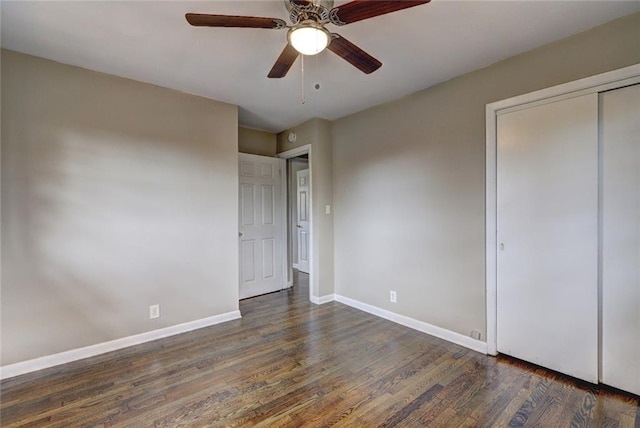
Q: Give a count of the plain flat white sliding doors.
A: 2